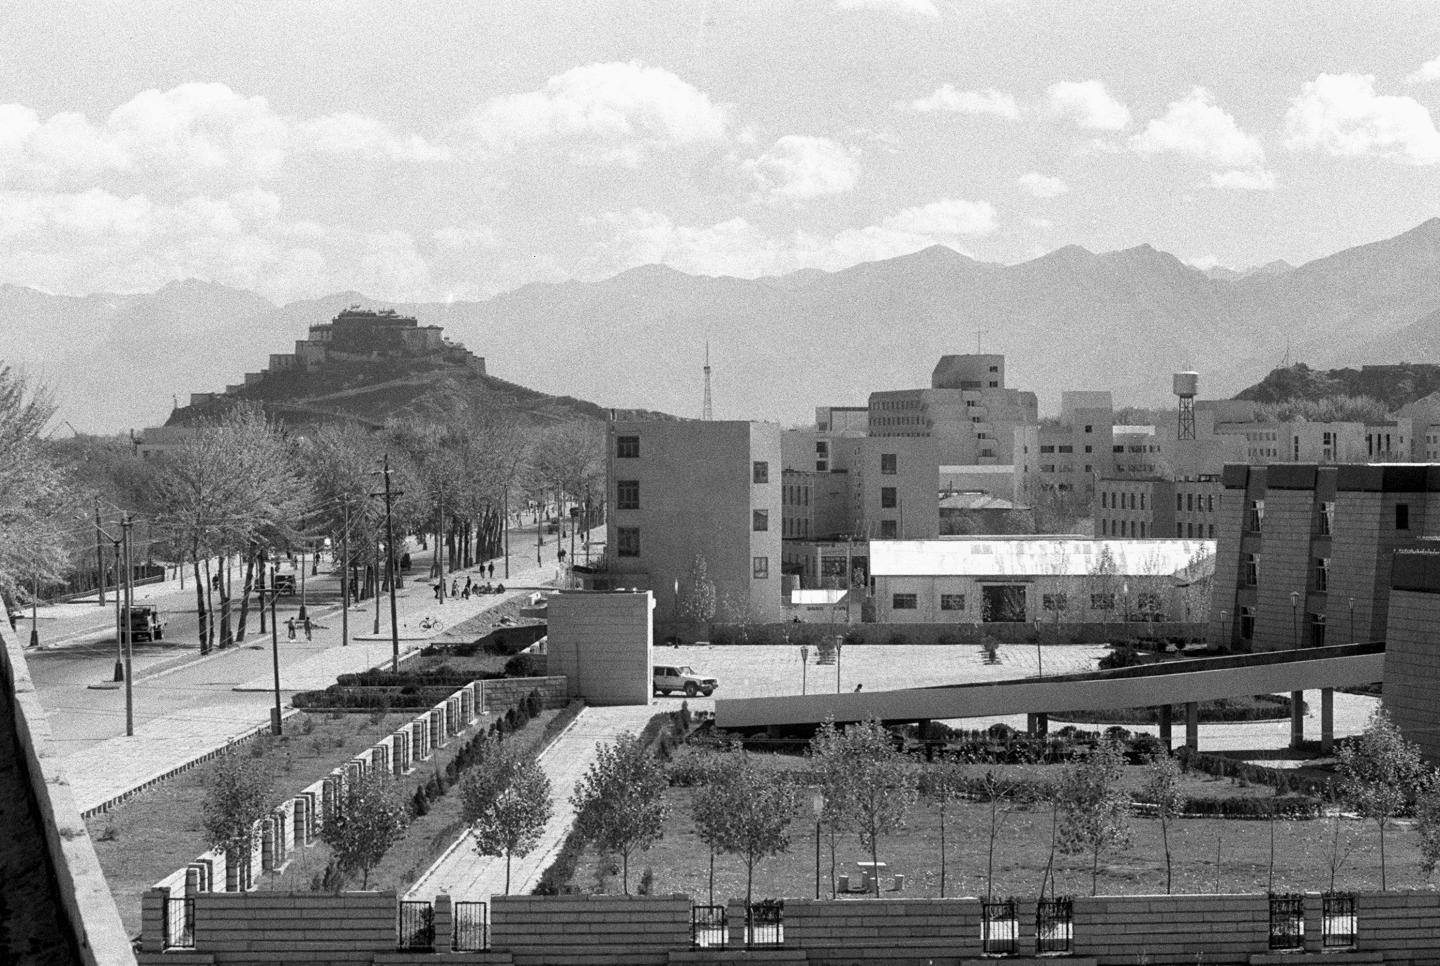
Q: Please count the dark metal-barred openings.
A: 9